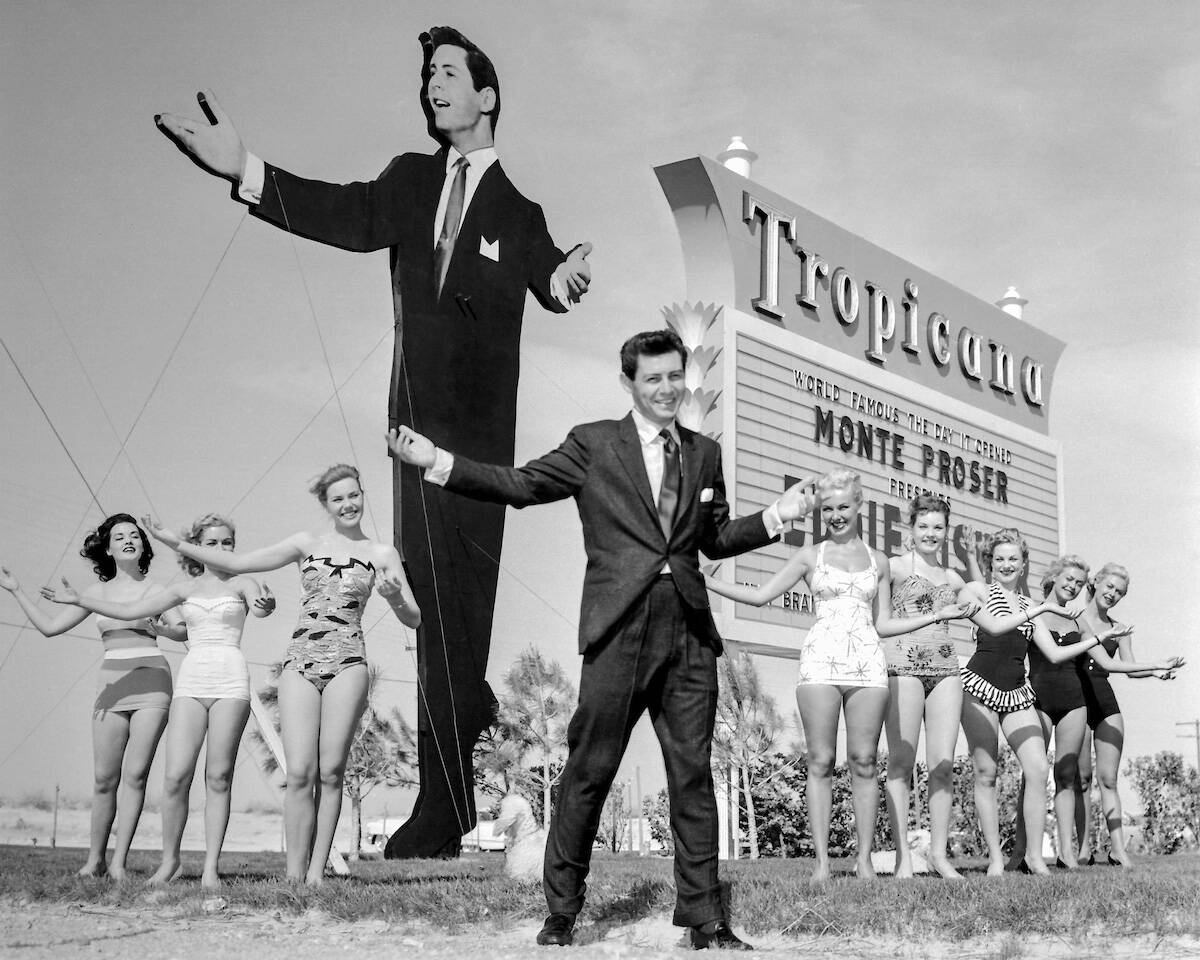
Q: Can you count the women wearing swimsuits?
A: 8